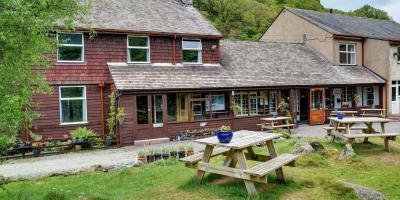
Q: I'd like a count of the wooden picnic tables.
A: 5